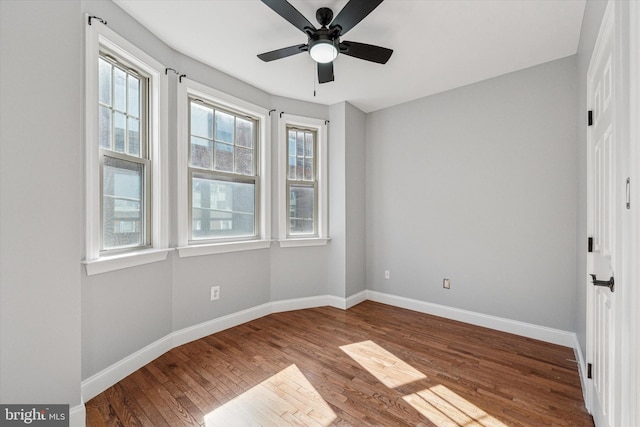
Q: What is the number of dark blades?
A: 5